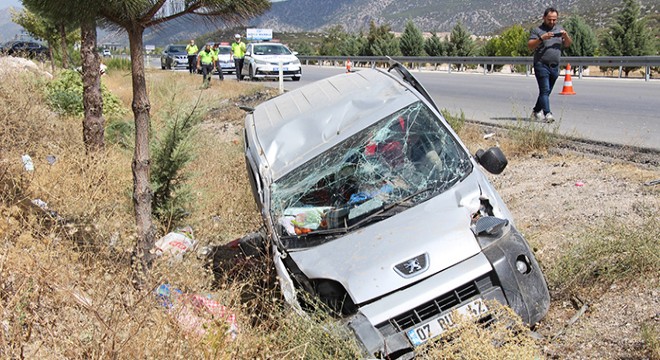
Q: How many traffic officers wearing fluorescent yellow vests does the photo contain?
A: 4